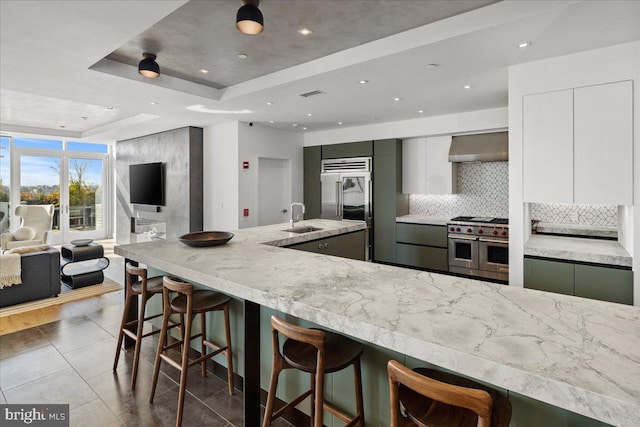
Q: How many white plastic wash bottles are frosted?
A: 0